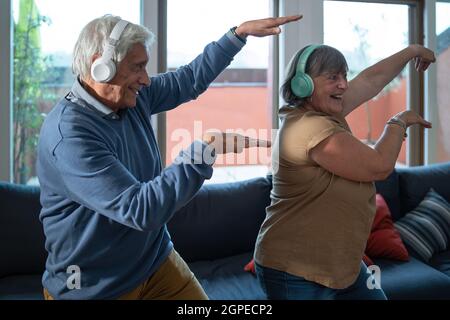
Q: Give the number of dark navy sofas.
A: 1